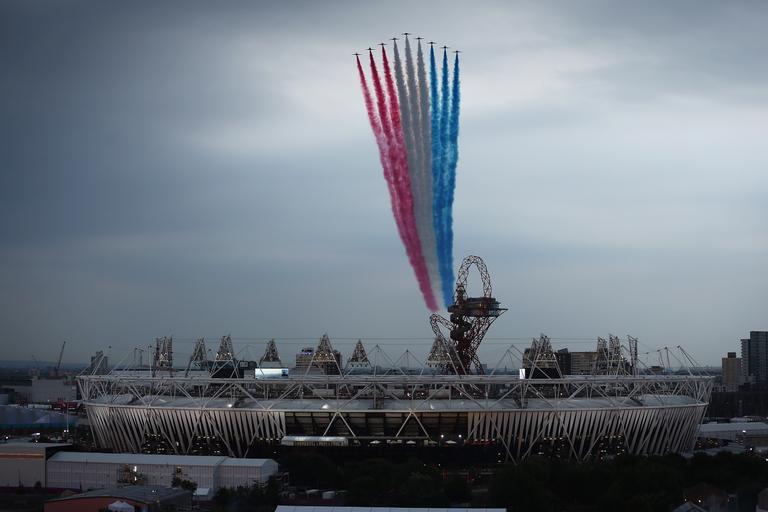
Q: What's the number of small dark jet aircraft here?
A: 9